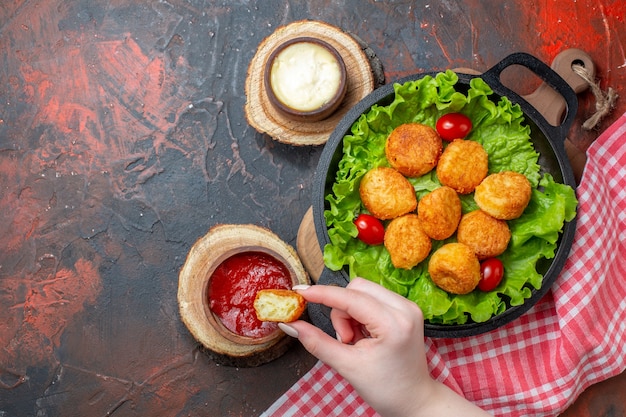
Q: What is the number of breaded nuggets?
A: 9